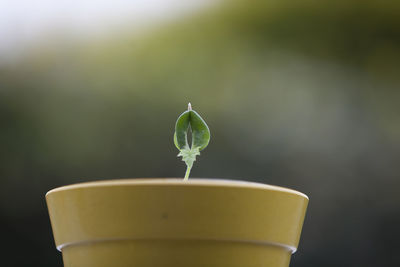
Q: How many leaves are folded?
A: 2